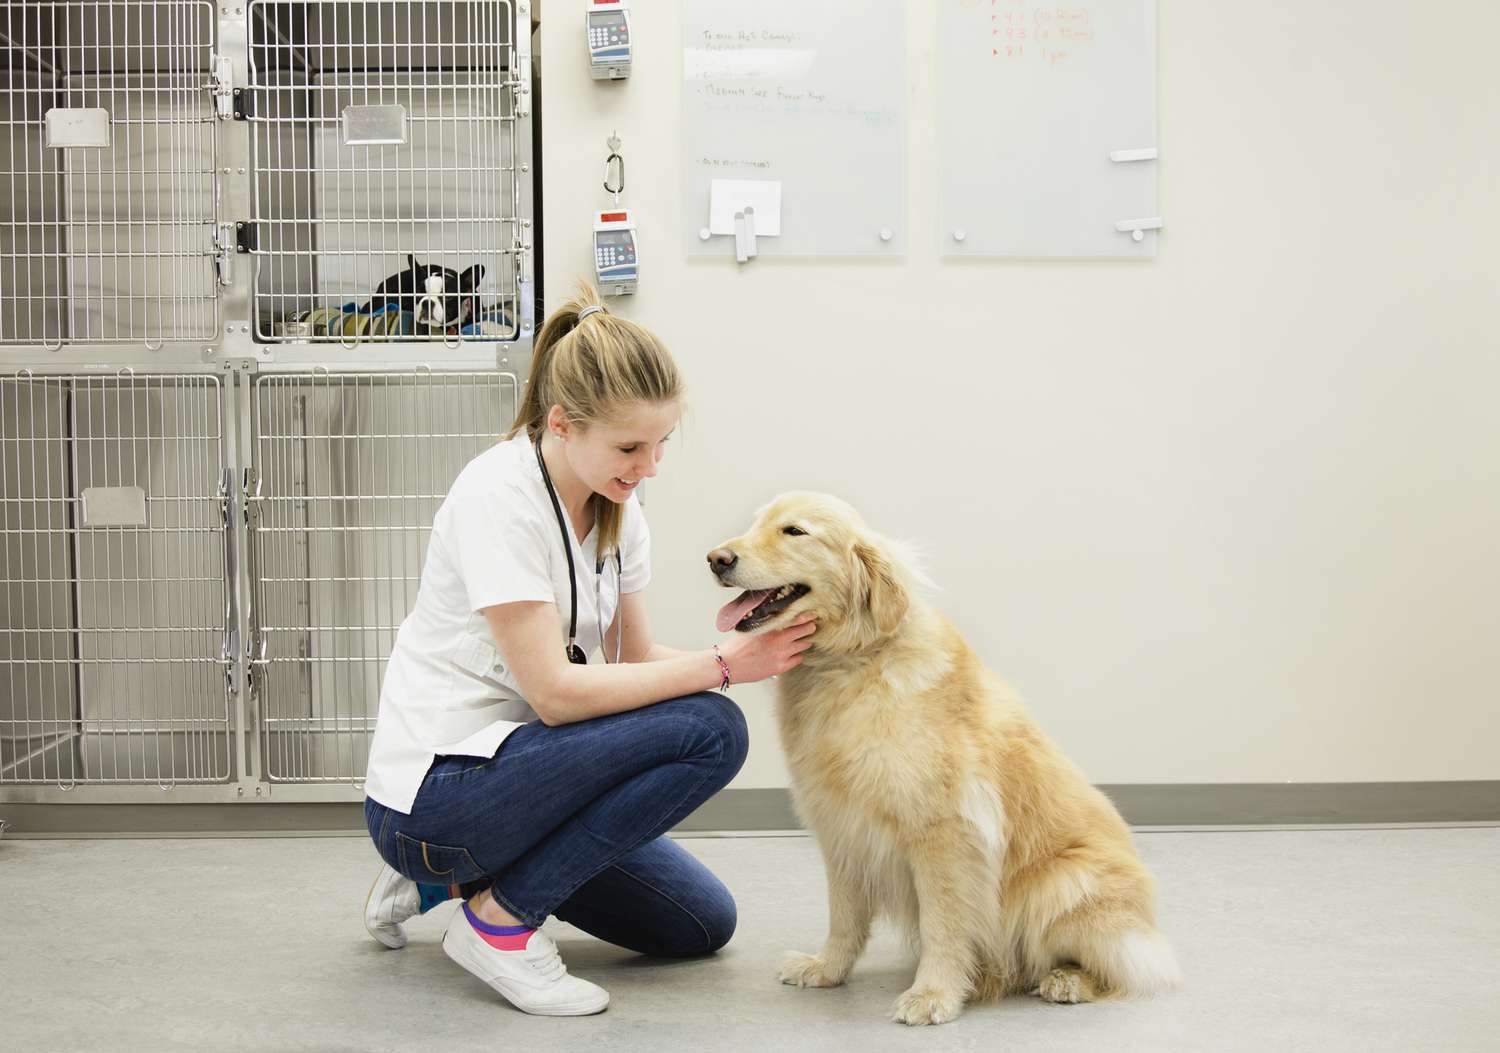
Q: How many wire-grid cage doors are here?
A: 4